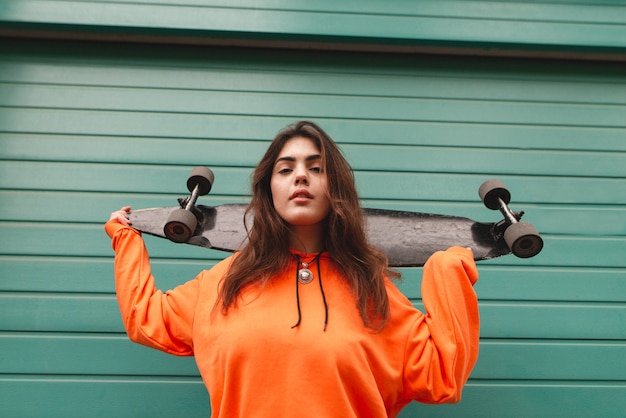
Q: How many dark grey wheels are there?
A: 4